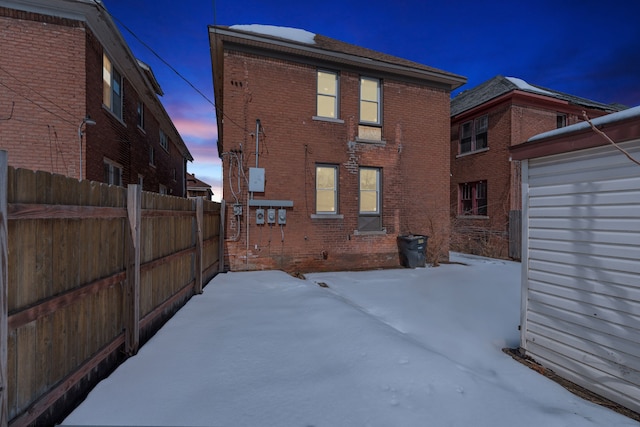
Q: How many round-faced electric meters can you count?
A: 3